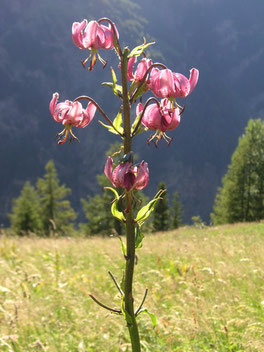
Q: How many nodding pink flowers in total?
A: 6